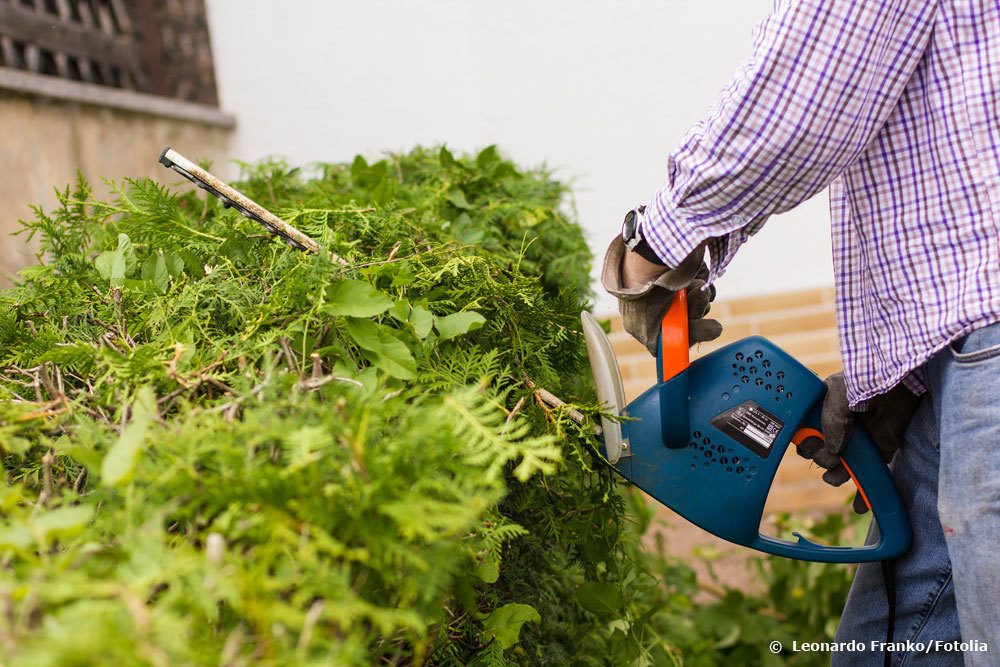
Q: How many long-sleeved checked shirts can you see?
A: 1